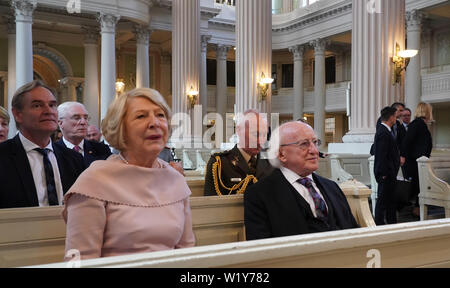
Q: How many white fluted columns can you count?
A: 3